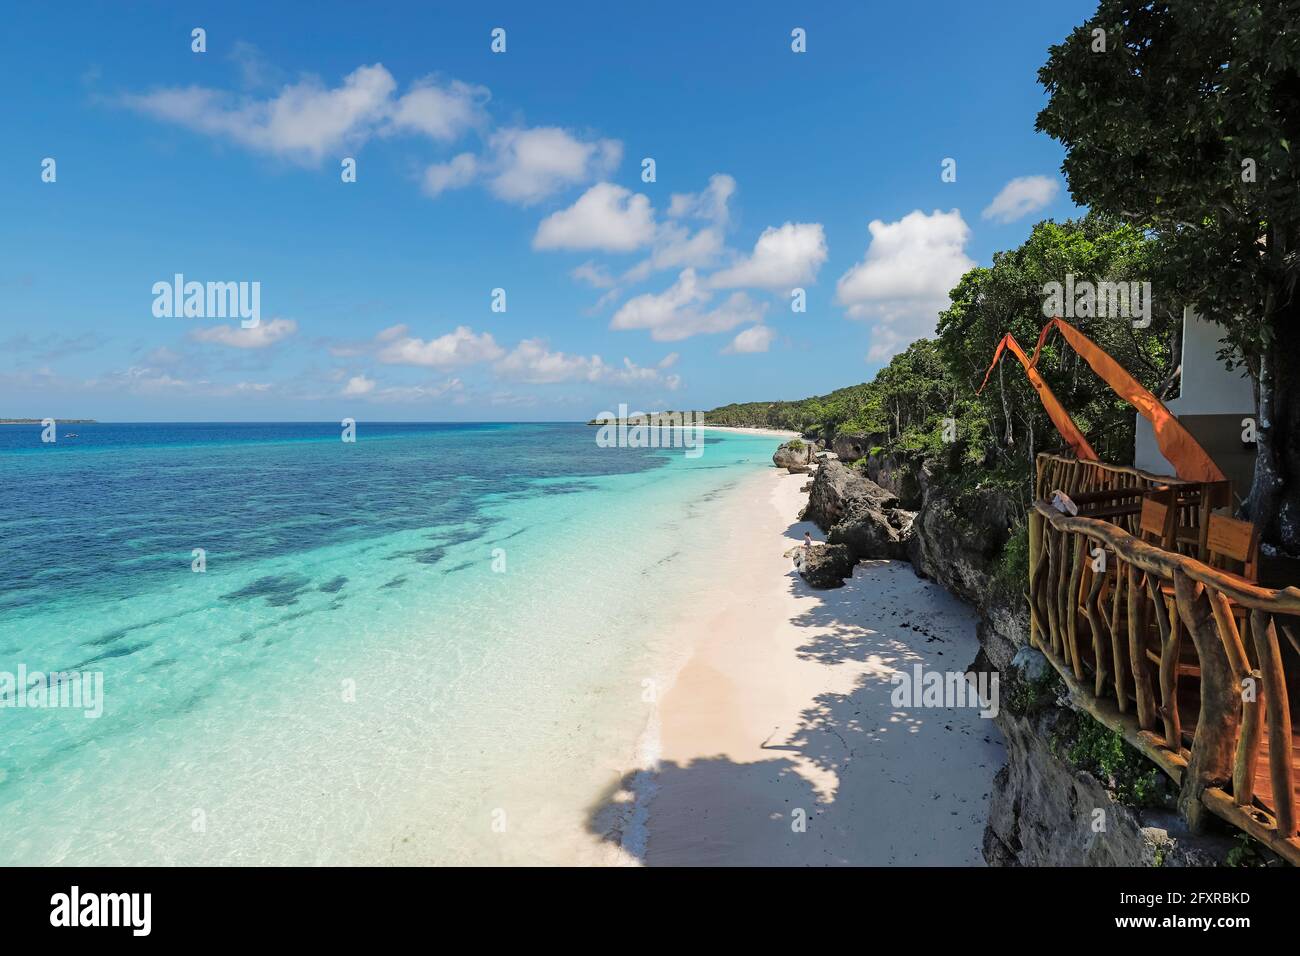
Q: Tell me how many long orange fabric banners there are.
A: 2